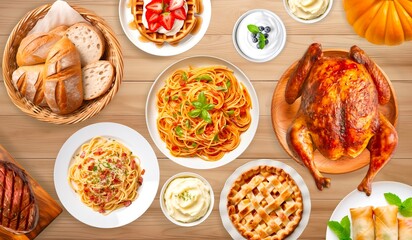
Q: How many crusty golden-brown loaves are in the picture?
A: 3